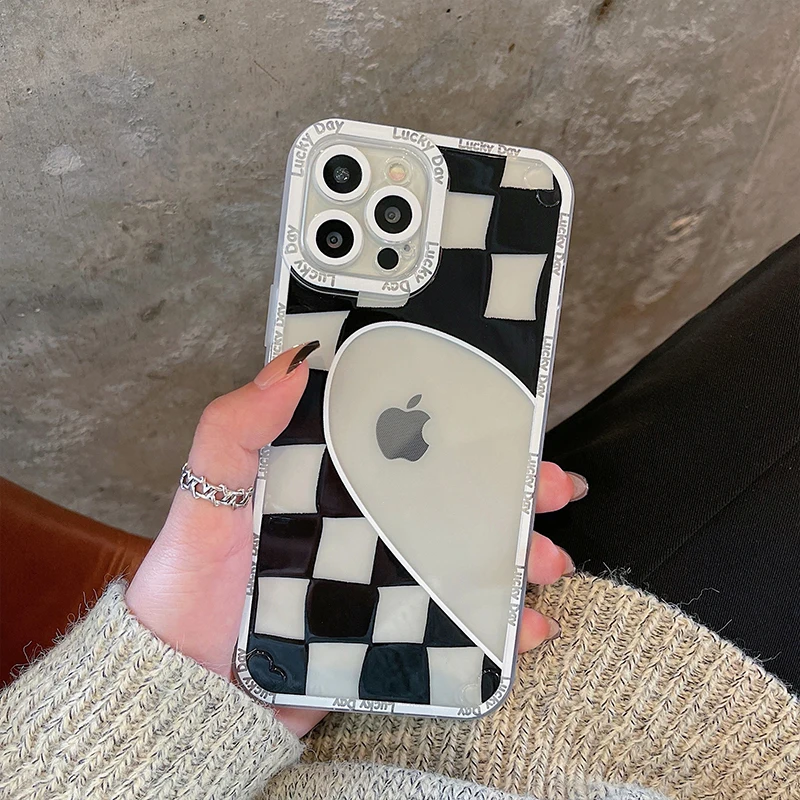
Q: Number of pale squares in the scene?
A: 10